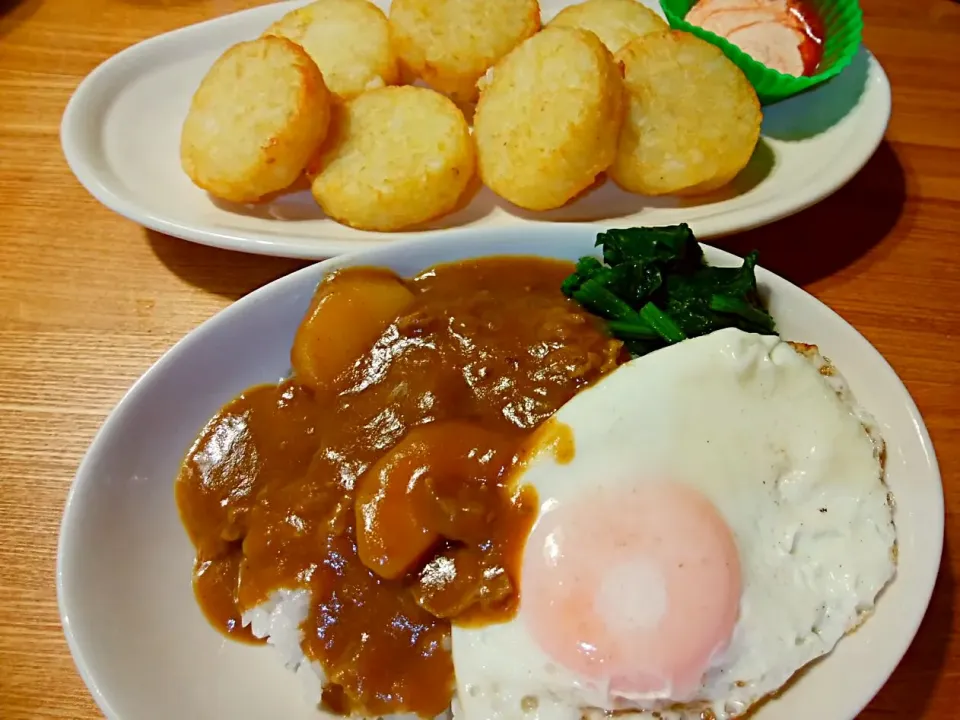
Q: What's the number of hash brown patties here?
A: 7